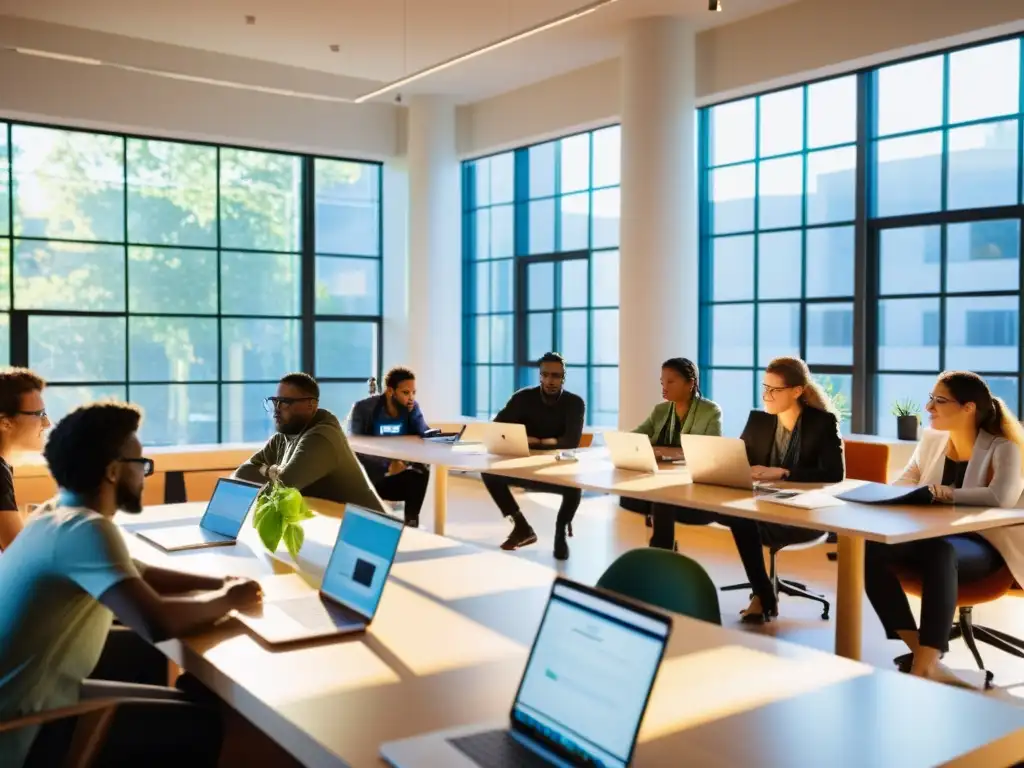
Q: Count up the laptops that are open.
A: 7